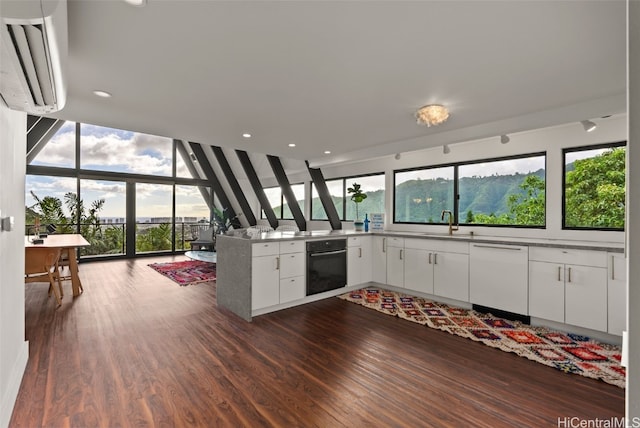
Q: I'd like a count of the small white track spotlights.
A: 4